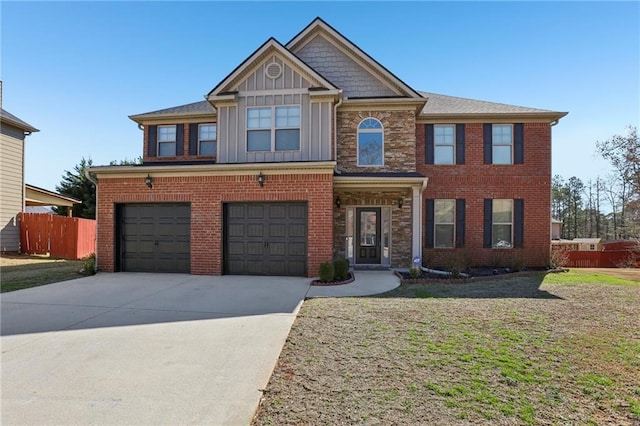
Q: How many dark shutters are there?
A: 11